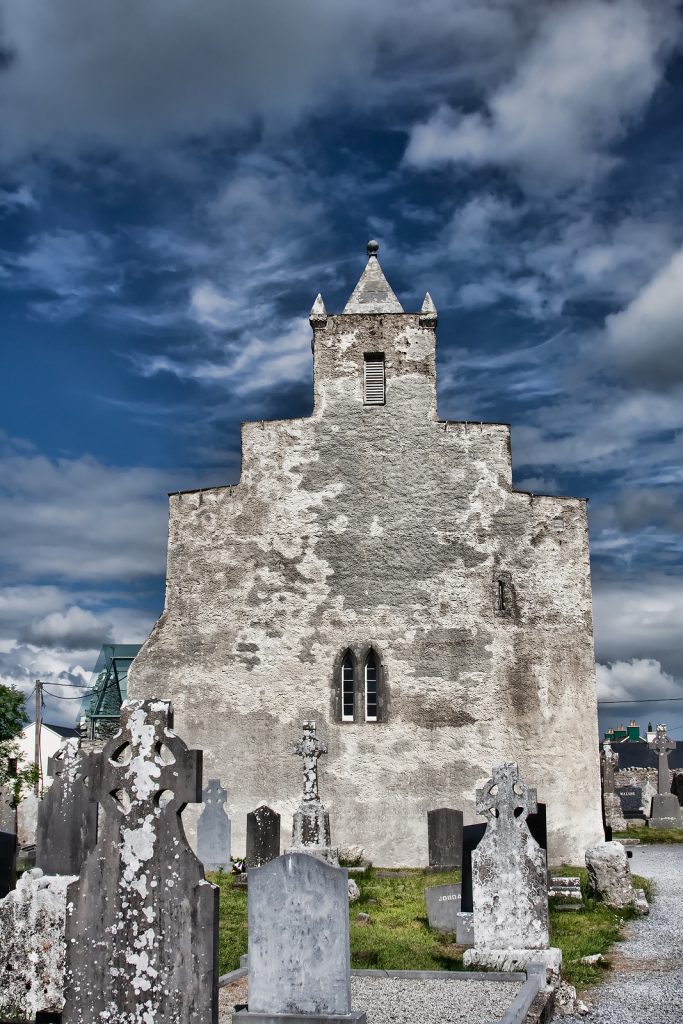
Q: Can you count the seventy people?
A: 0